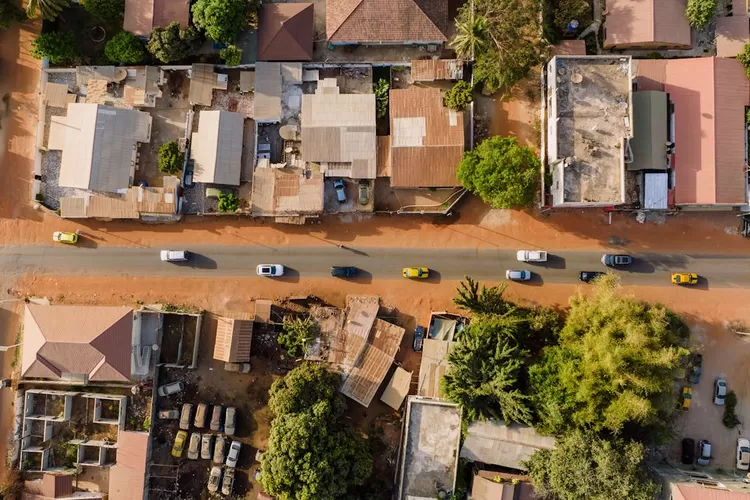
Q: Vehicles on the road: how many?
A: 10